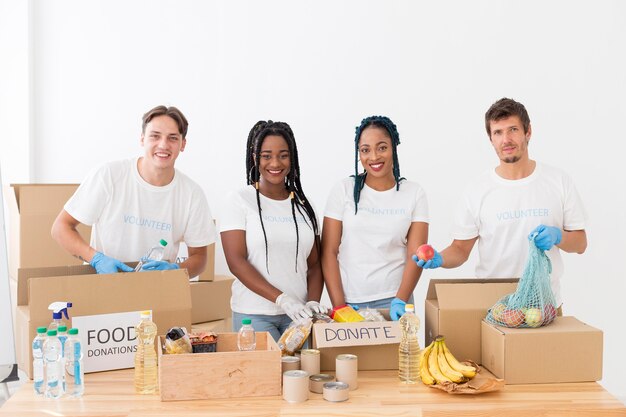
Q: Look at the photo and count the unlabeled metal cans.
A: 6